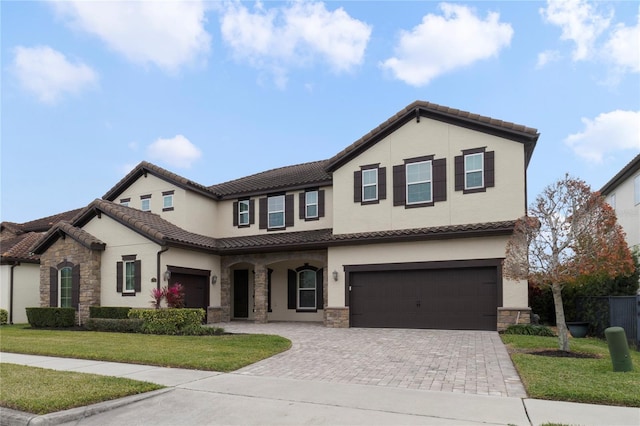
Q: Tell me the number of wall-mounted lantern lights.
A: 3